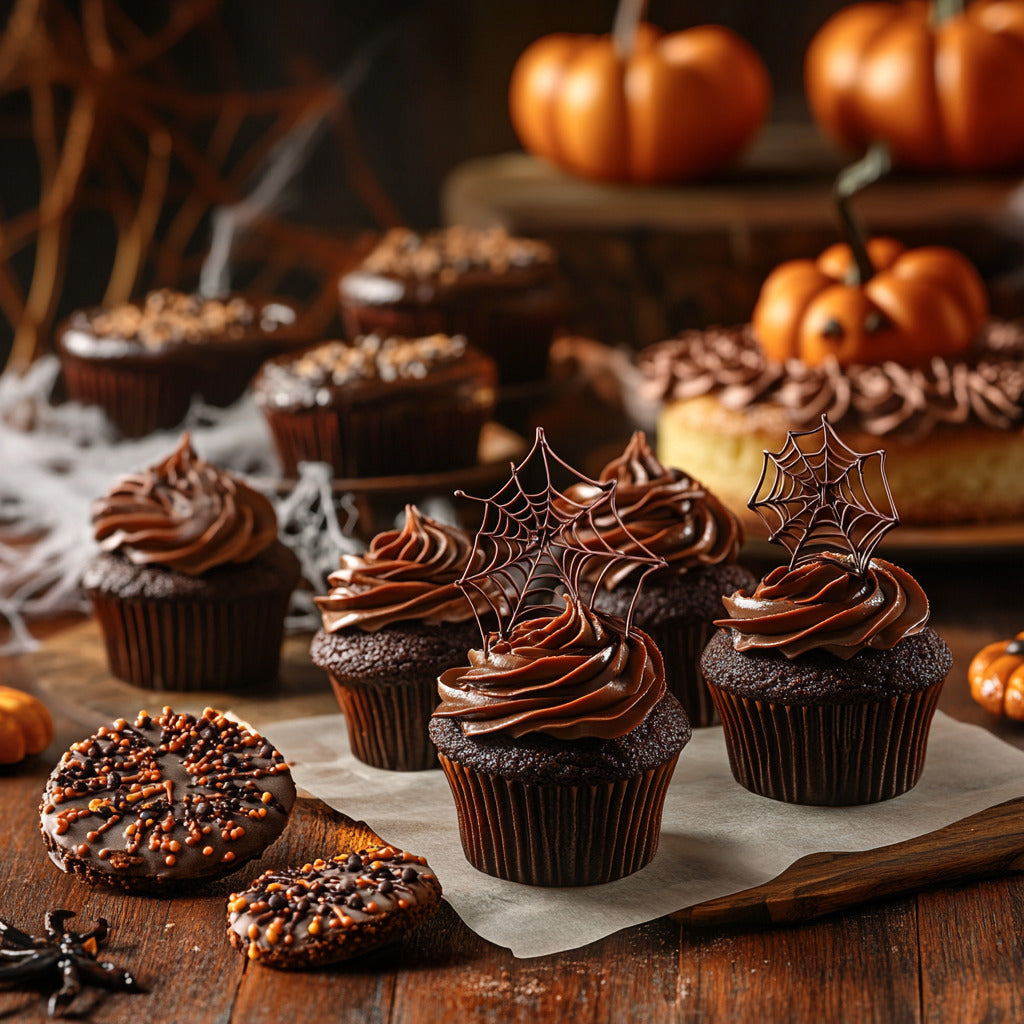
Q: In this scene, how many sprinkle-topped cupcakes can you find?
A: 3